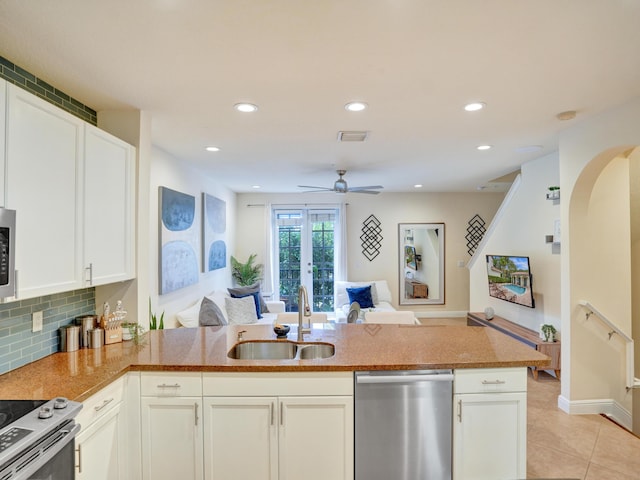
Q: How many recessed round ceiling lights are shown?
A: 7